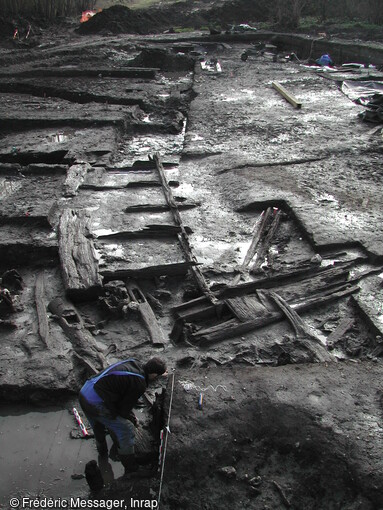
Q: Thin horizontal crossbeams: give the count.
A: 5